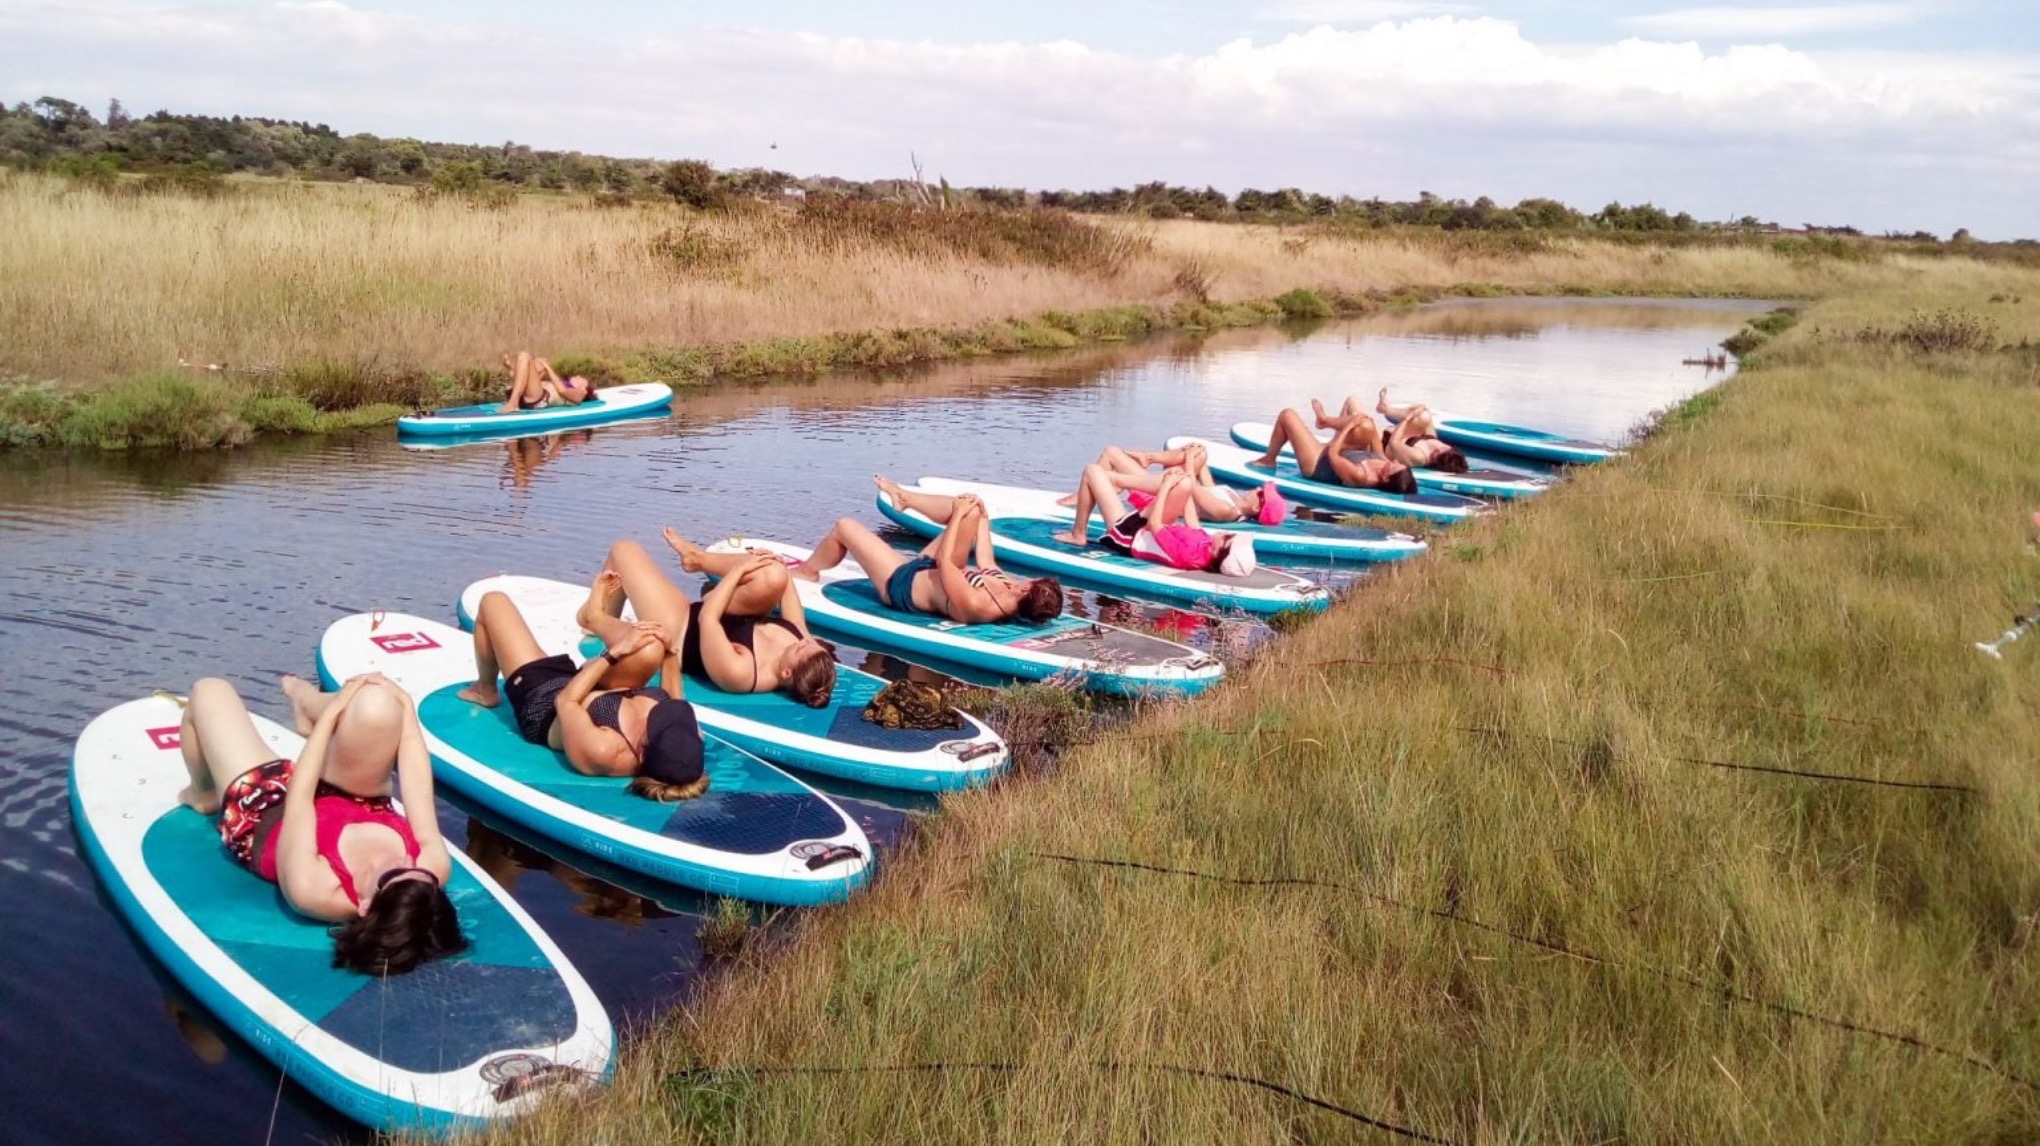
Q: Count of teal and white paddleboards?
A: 10